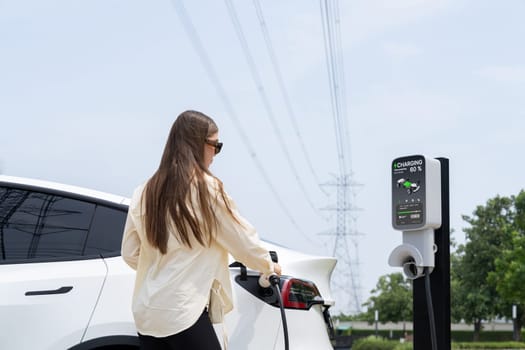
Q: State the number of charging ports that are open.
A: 1